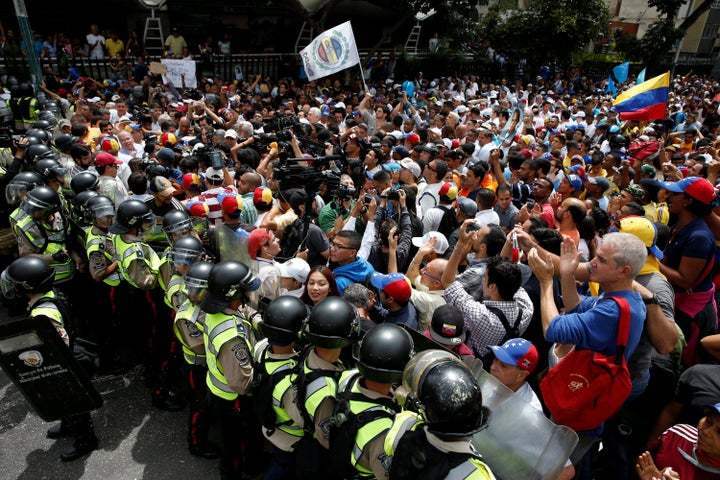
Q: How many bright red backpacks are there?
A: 1